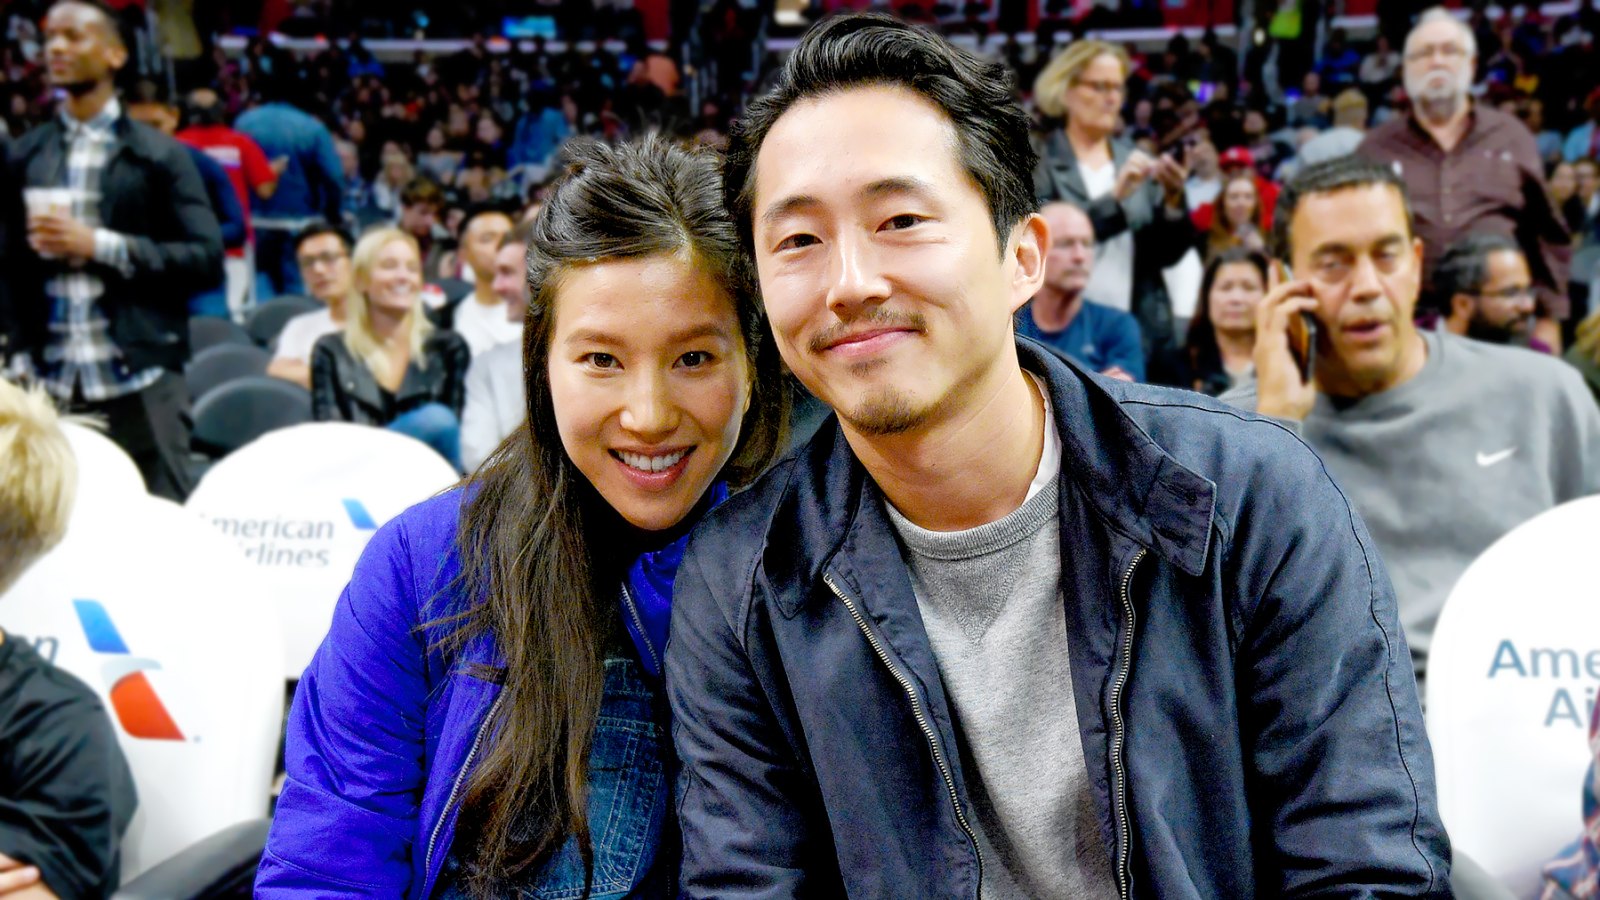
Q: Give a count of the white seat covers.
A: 4